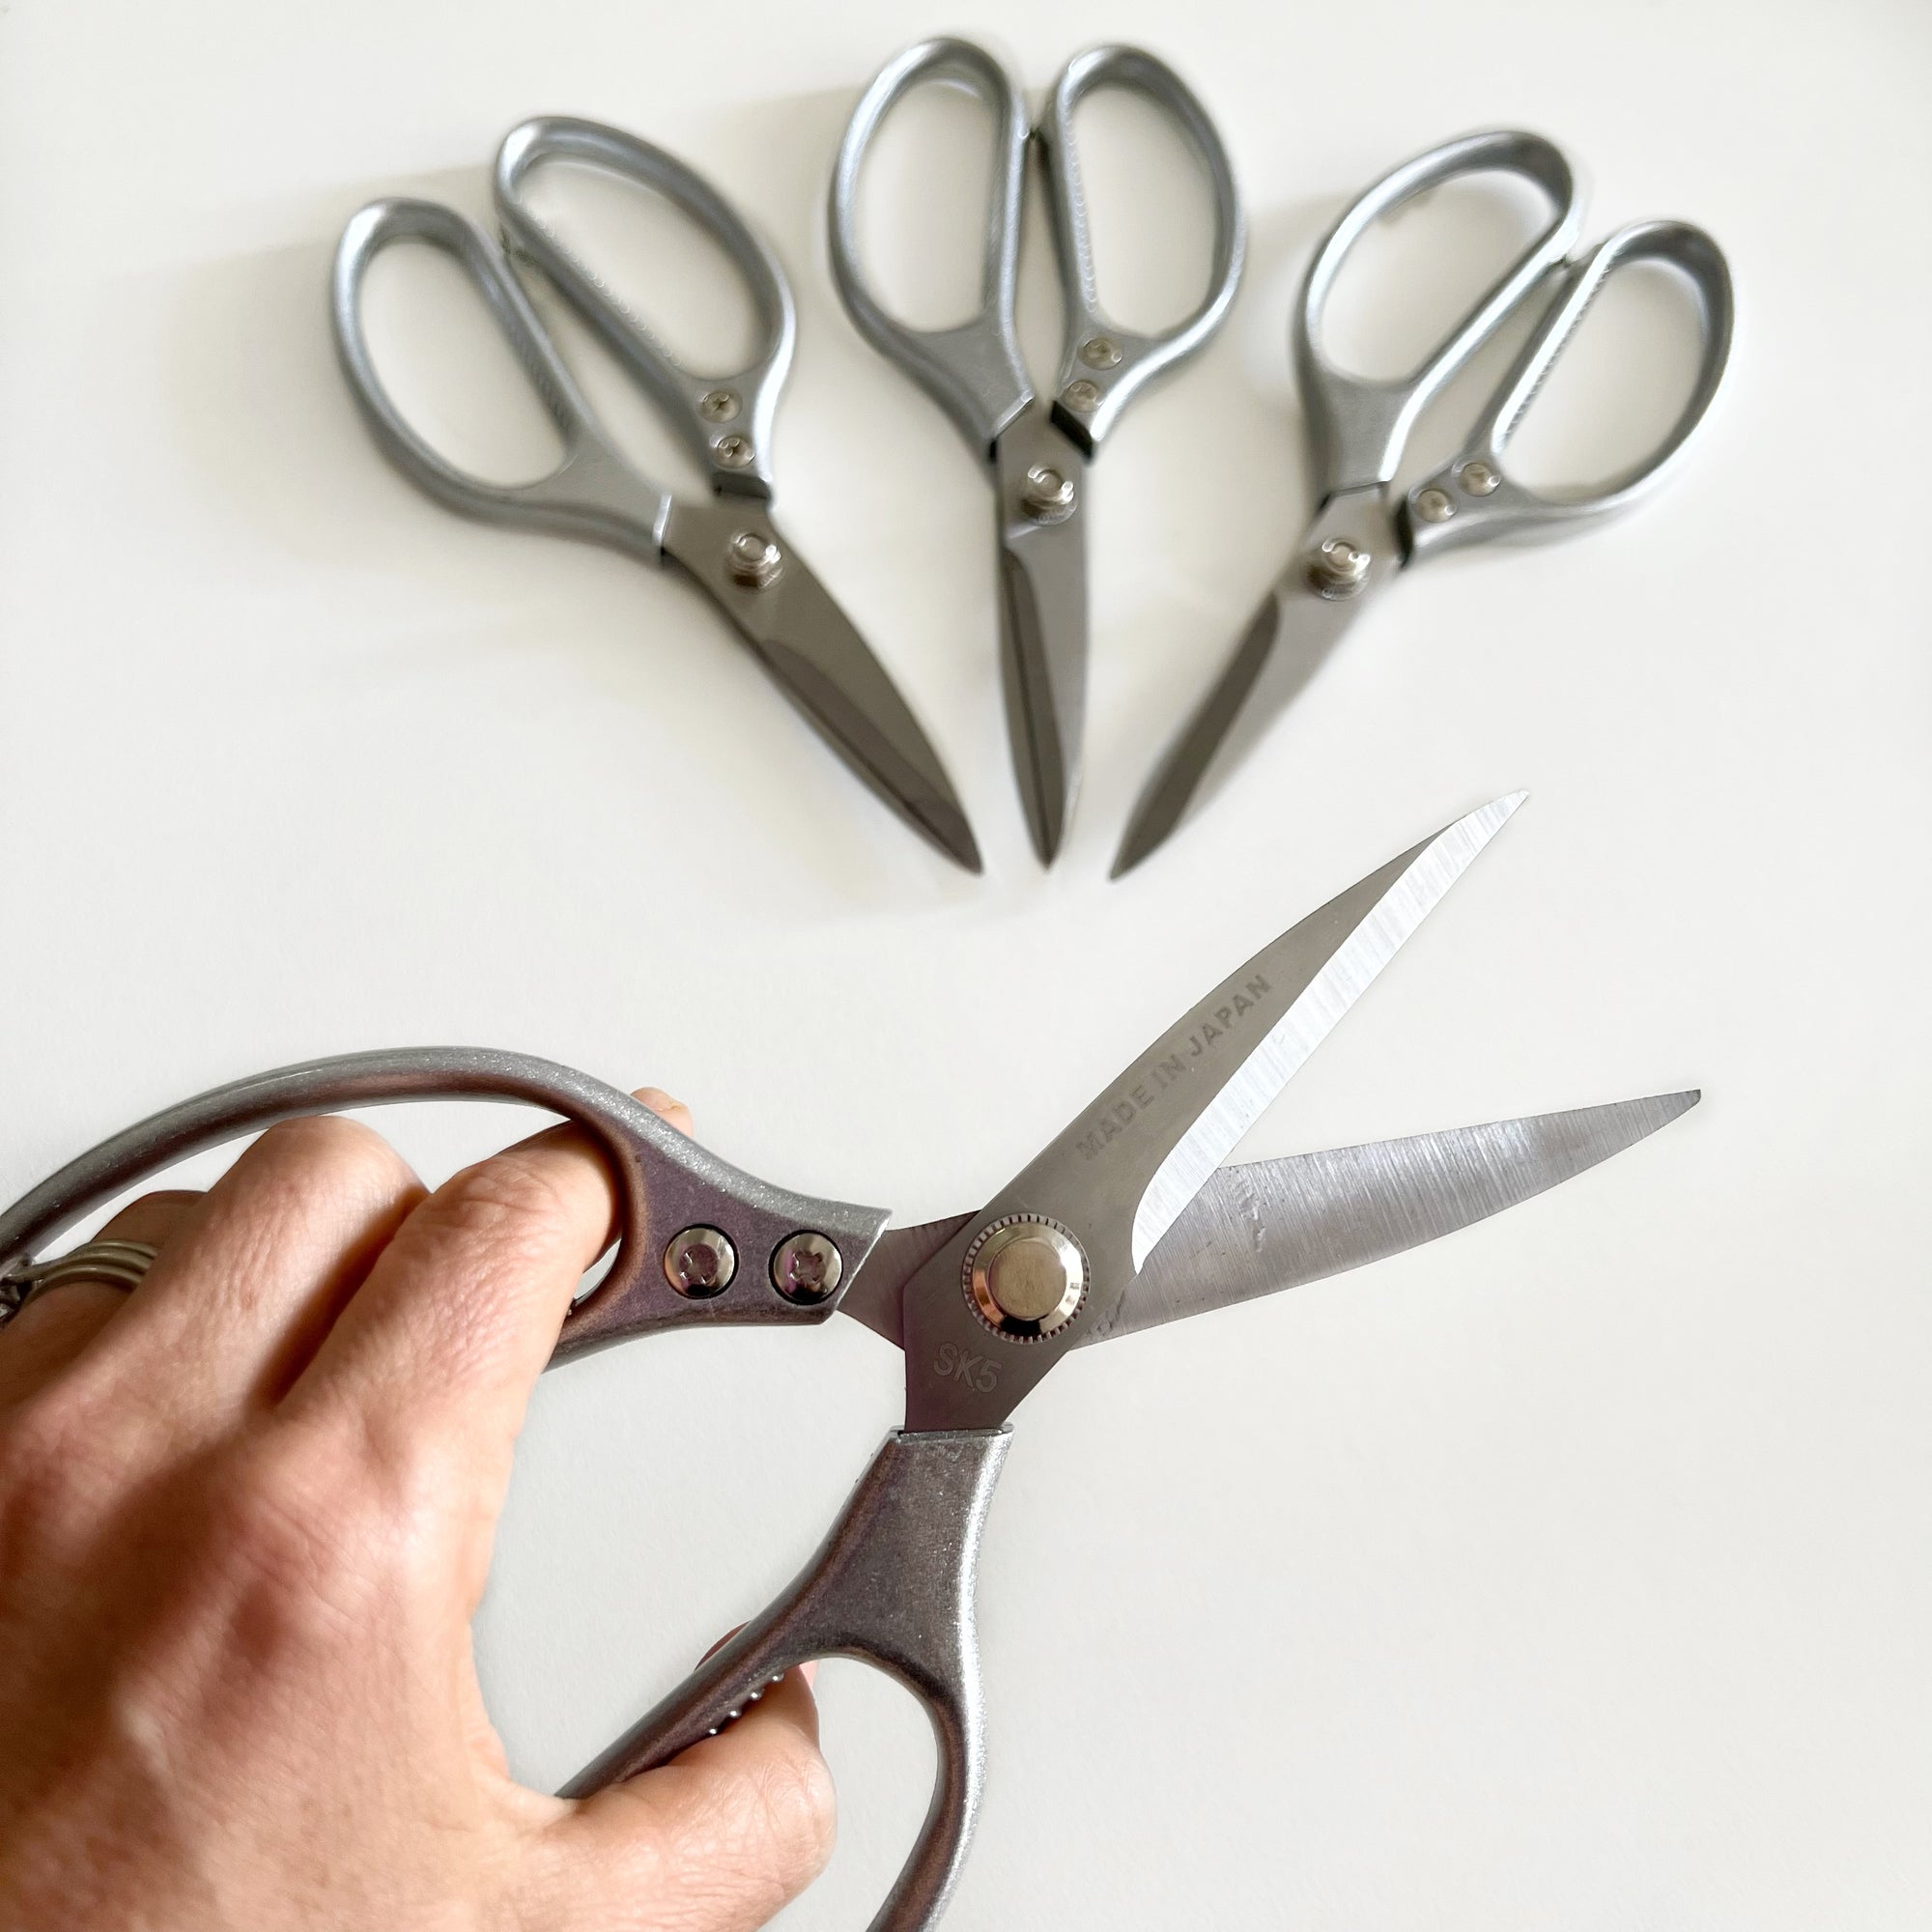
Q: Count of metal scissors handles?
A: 8